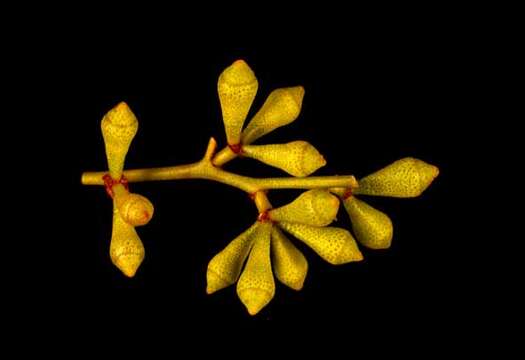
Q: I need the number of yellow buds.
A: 13